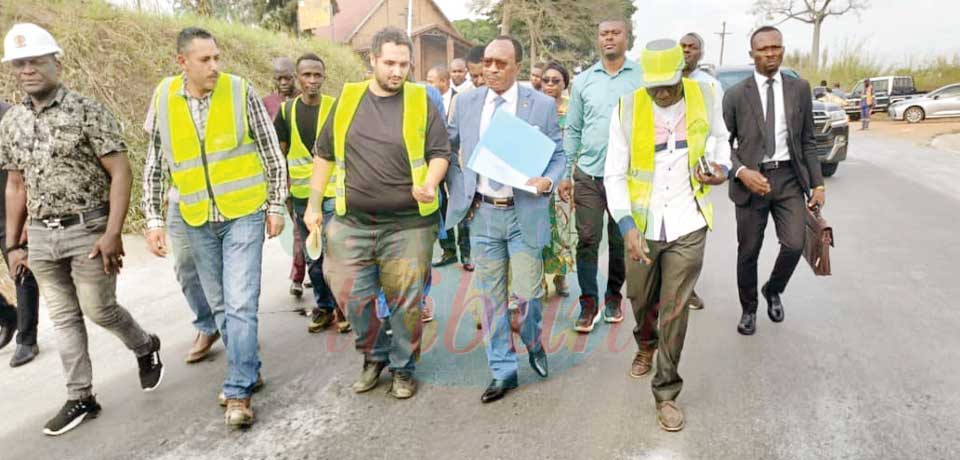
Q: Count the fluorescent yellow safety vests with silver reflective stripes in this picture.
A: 4